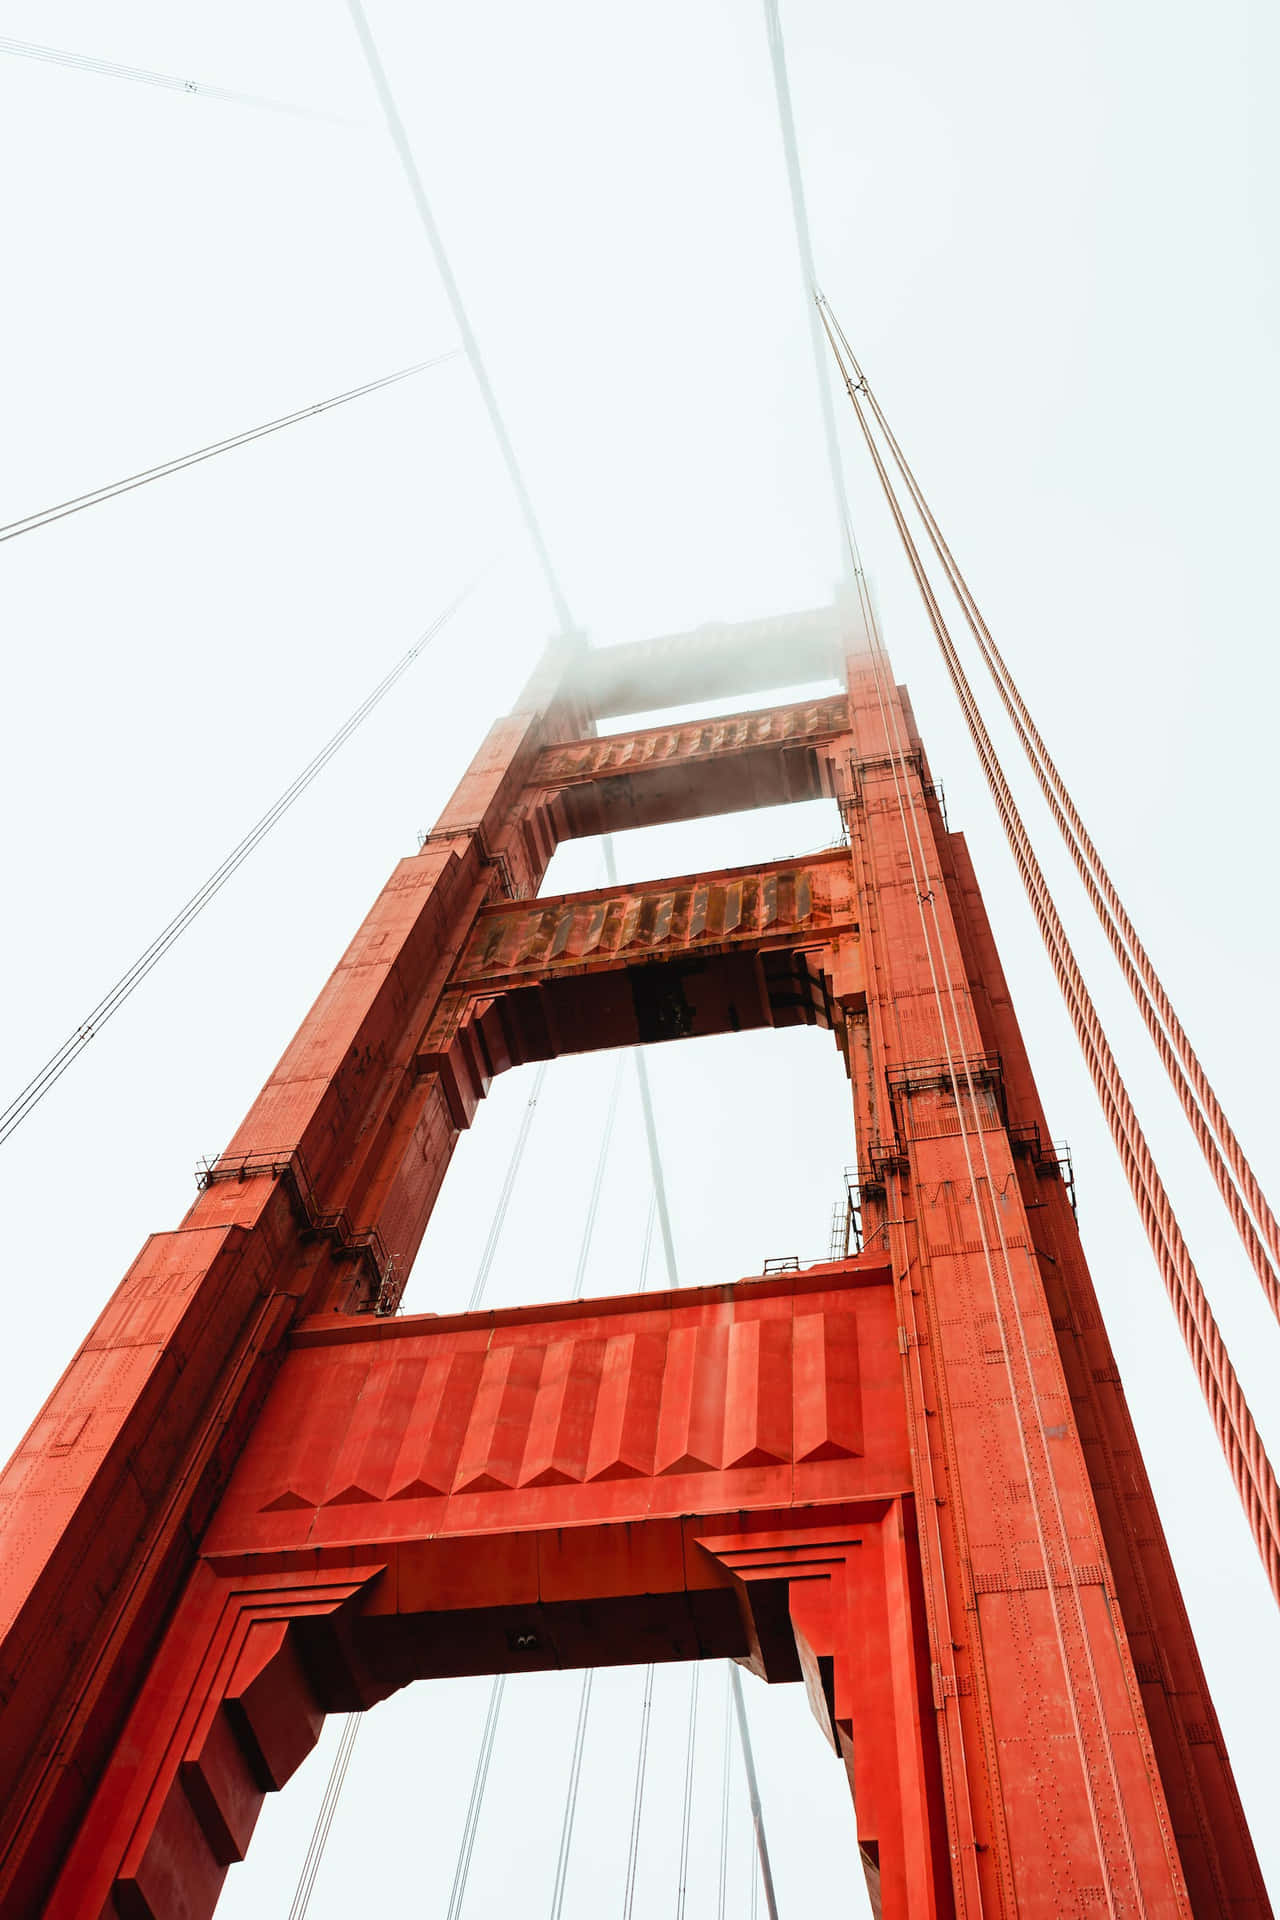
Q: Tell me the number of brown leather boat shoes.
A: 0